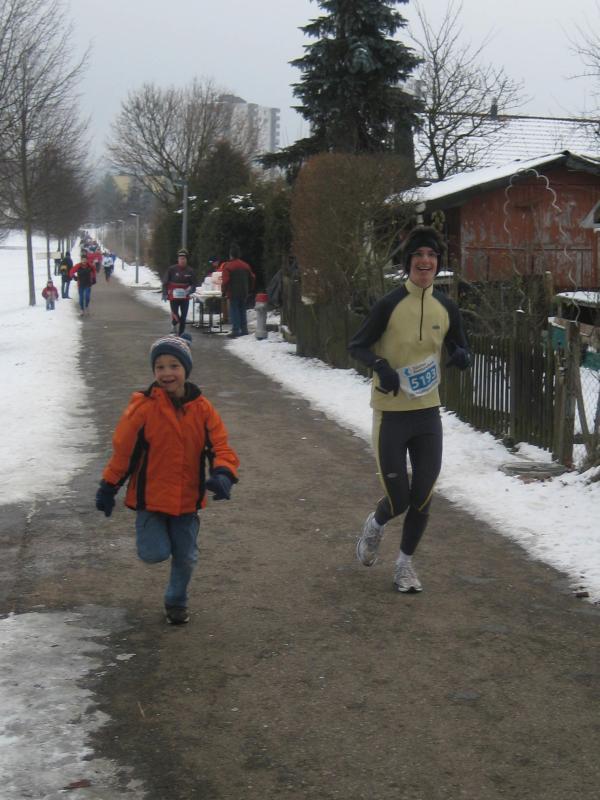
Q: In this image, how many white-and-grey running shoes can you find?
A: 2